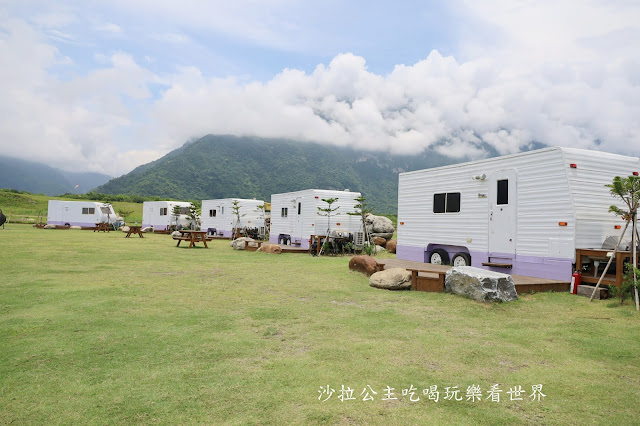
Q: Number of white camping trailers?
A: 5